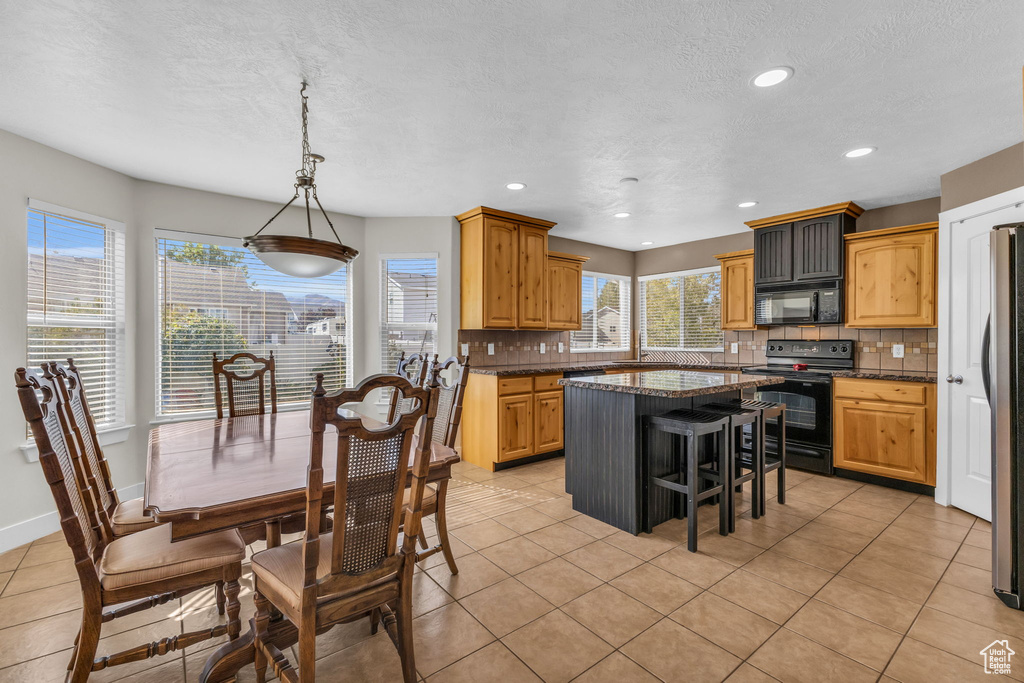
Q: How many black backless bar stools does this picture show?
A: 3